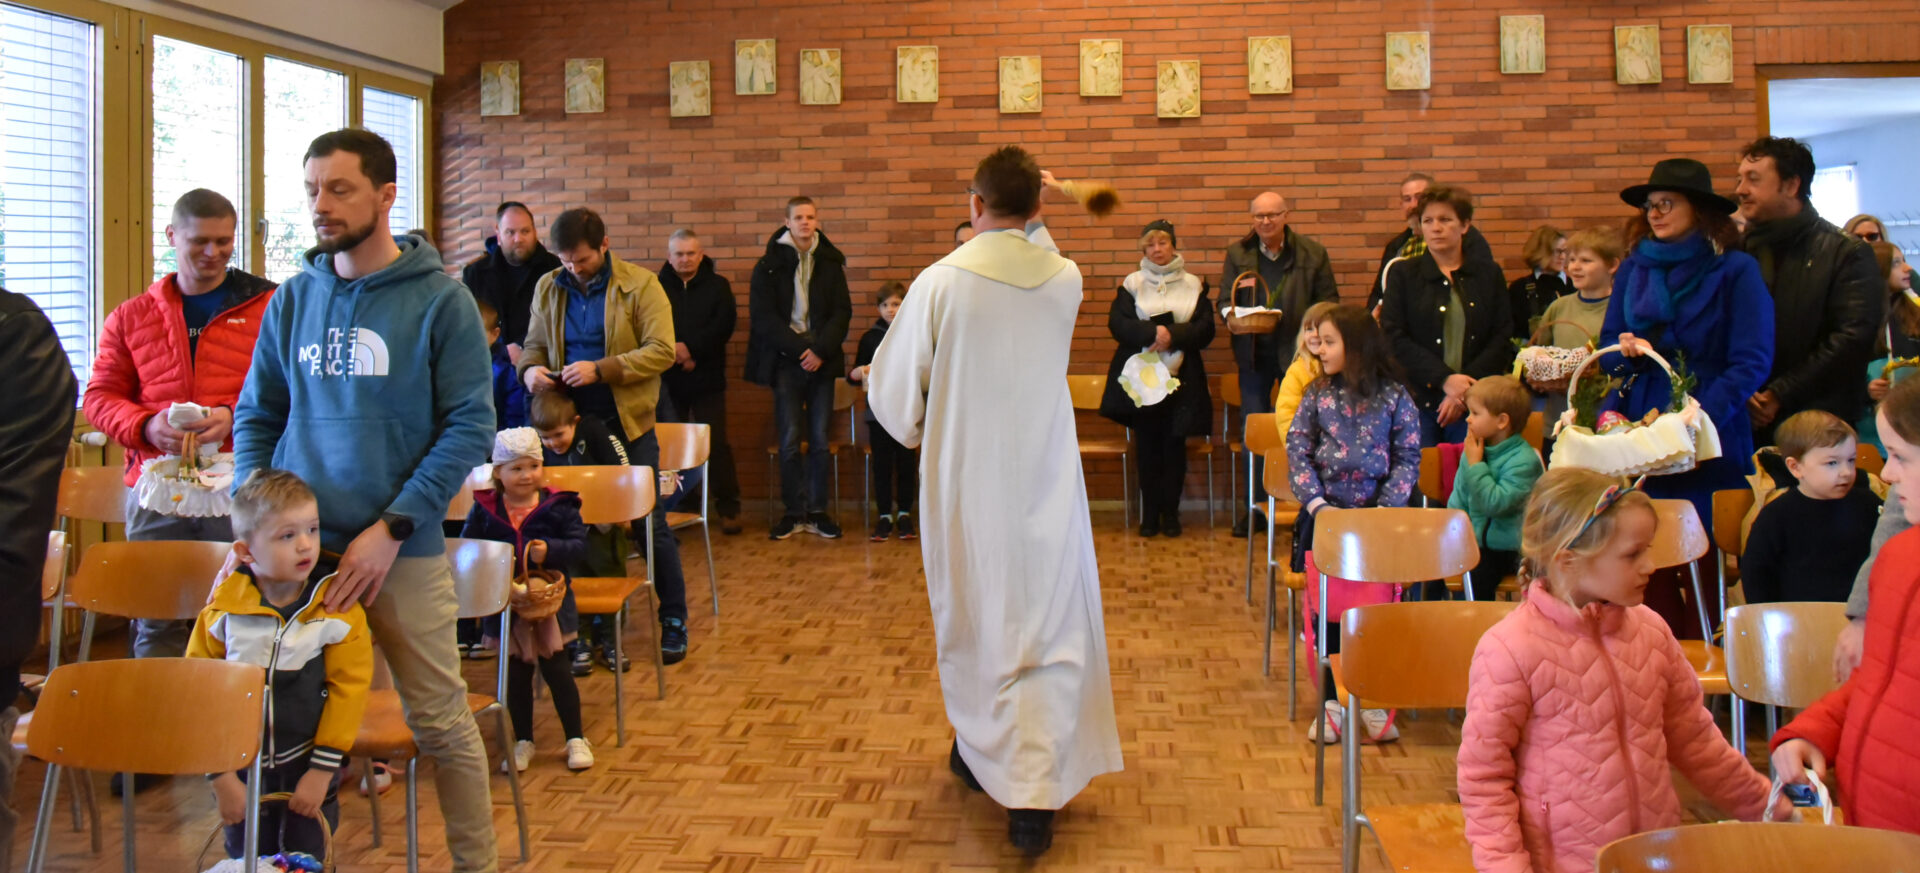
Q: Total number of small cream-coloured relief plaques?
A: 14